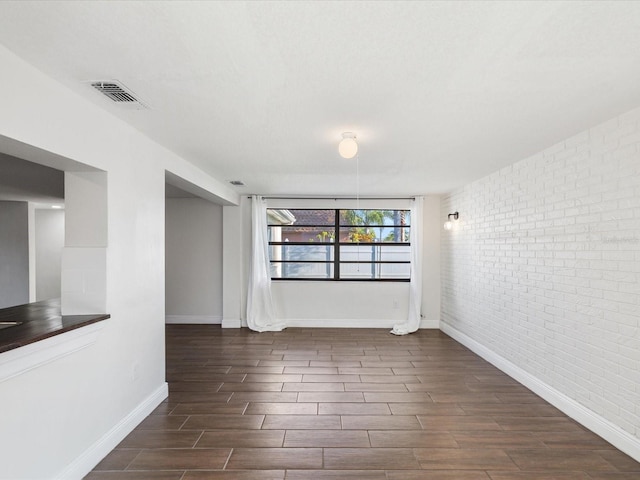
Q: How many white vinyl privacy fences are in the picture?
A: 1